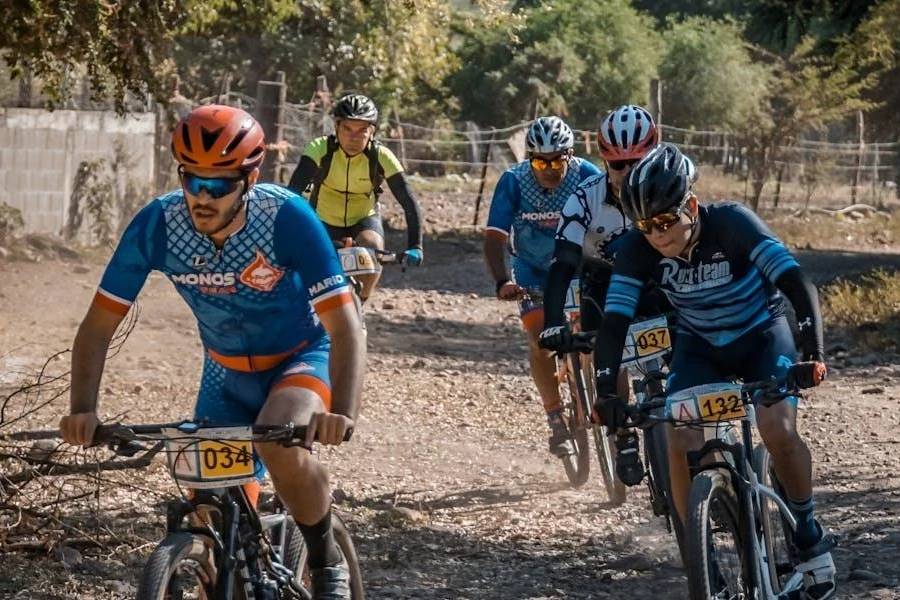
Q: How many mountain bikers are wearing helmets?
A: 5